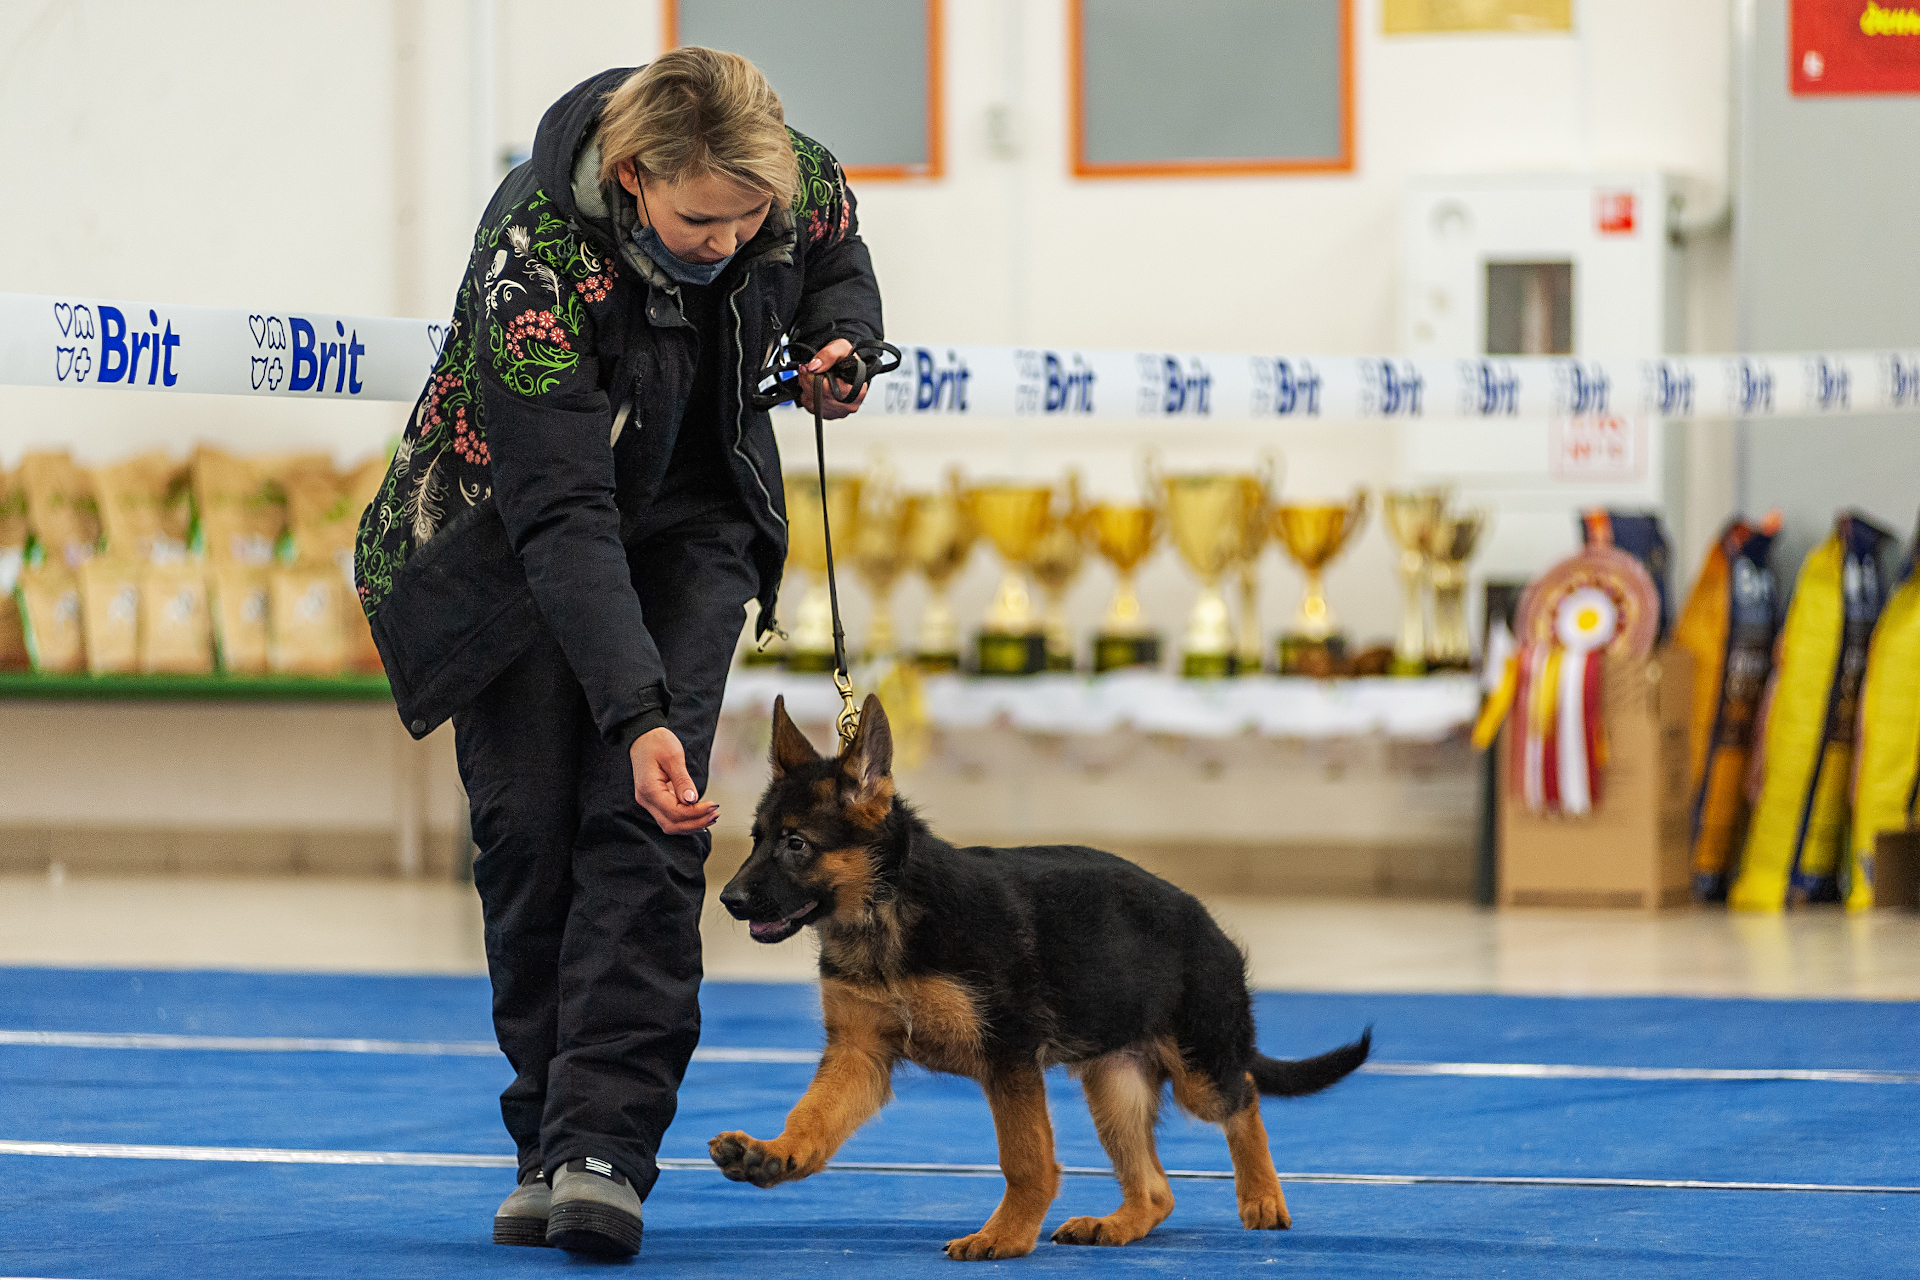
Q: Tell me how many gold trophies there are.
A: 11